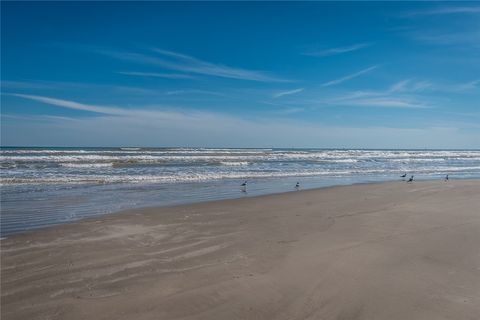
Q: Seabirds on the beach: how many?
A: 5